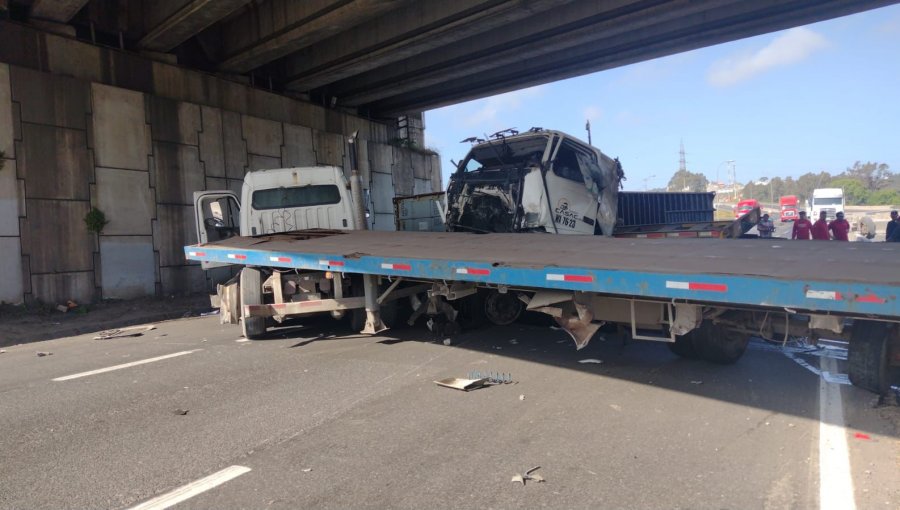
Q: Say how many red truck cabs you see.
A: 2